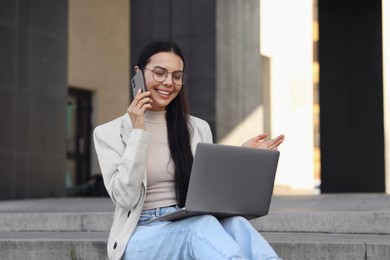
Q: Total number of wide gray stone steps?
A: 2